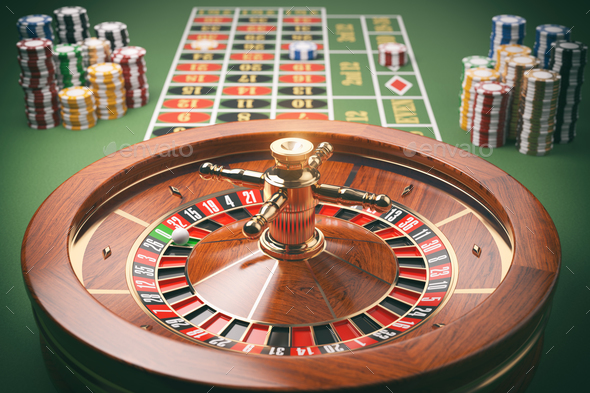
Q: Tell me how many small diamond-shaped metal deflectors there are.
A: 6